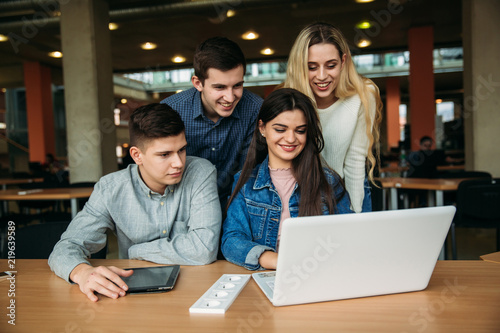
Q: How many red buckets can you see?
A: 0